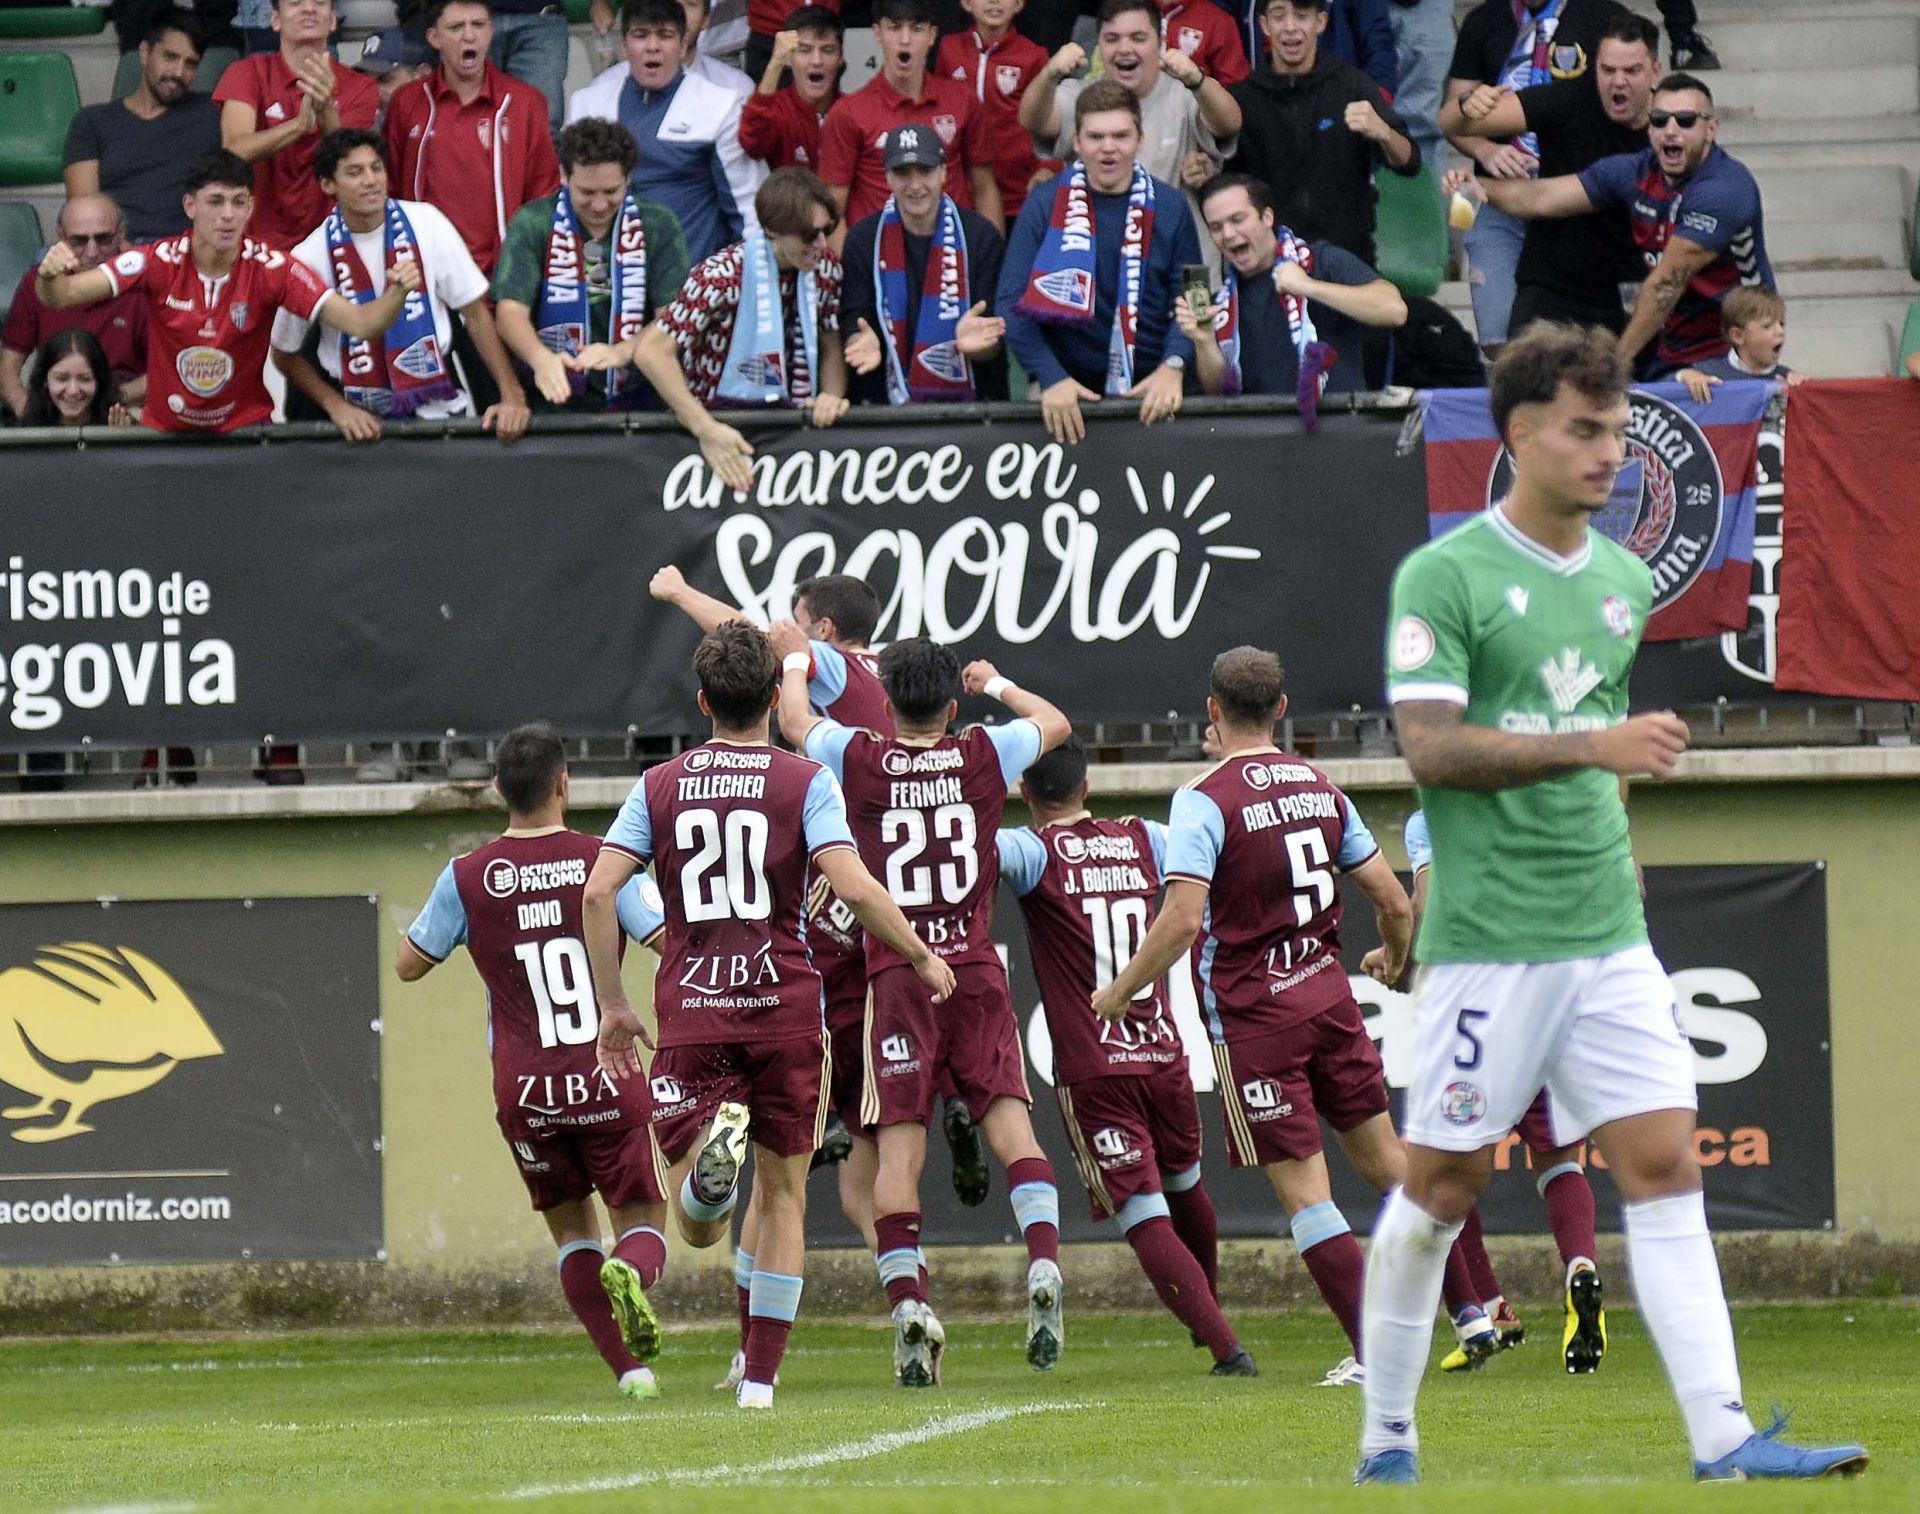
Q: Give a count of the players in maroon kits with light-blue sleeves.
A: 7